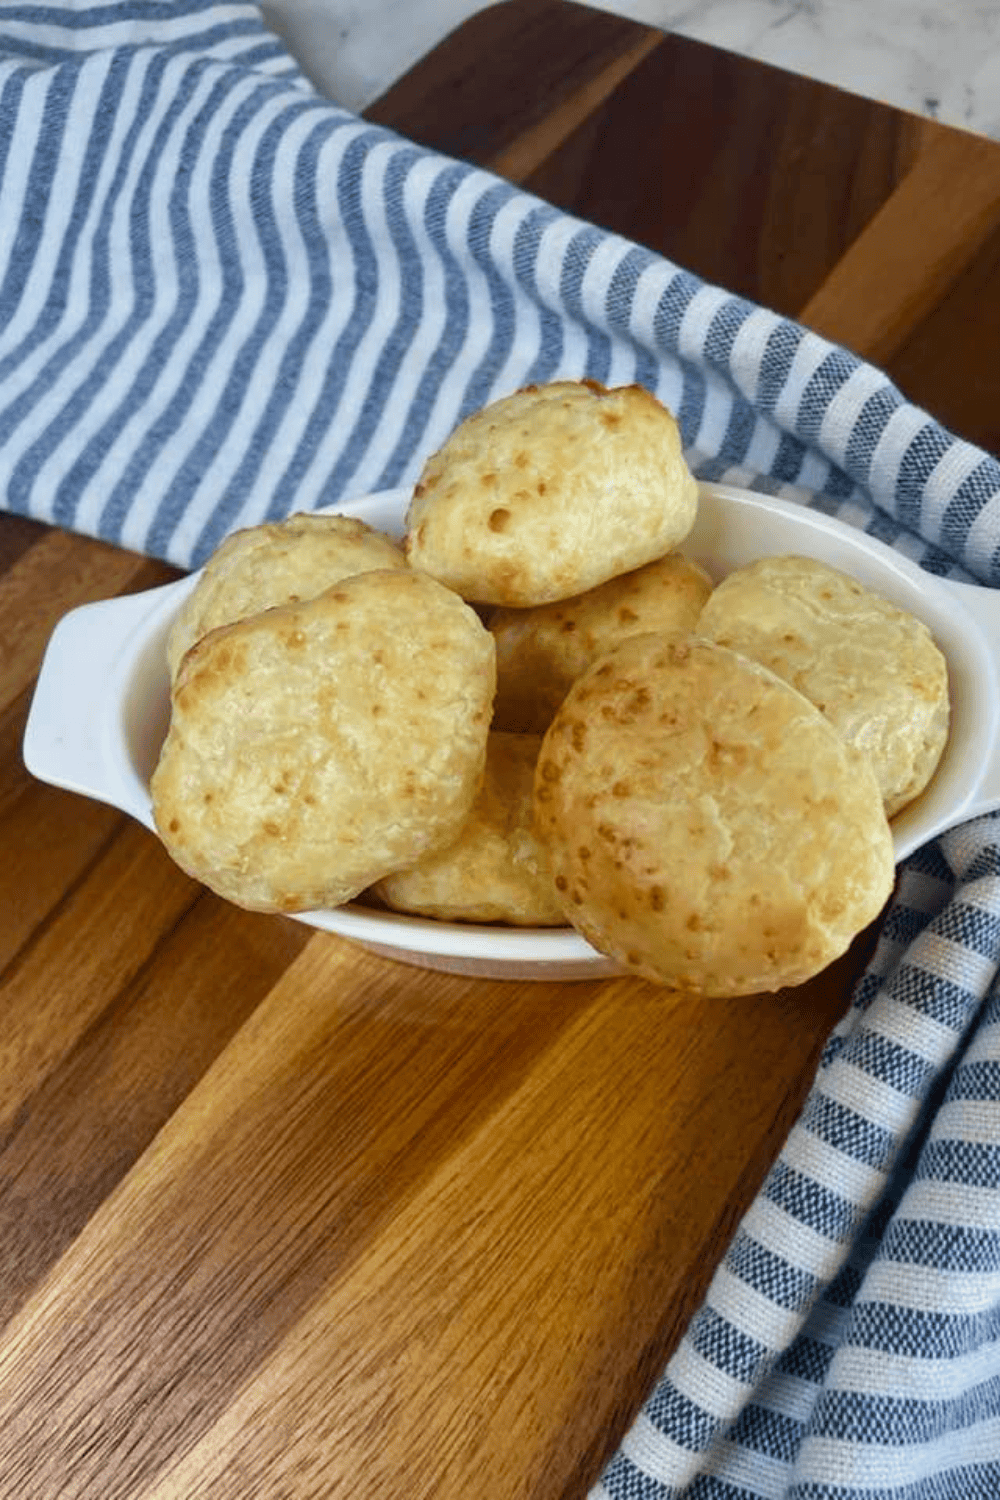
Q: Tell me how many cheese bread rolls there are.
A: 7